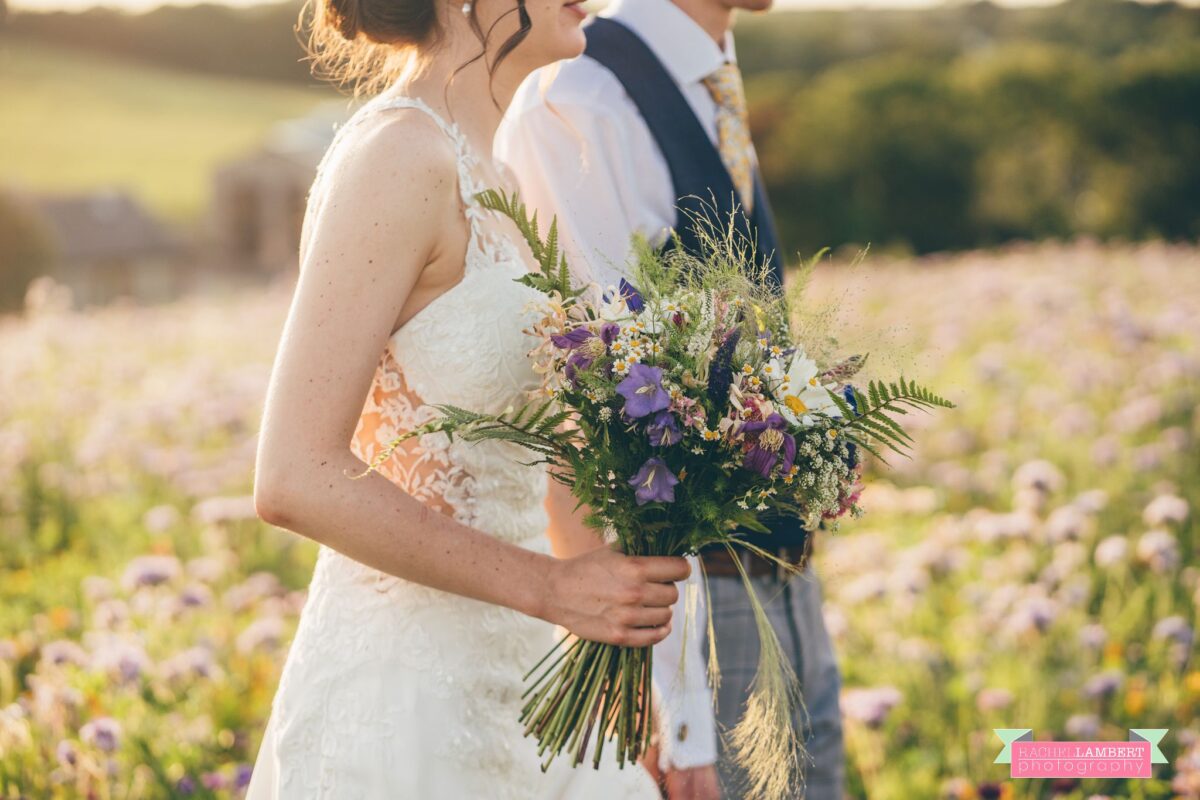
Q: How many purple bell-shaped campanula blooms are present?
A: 3